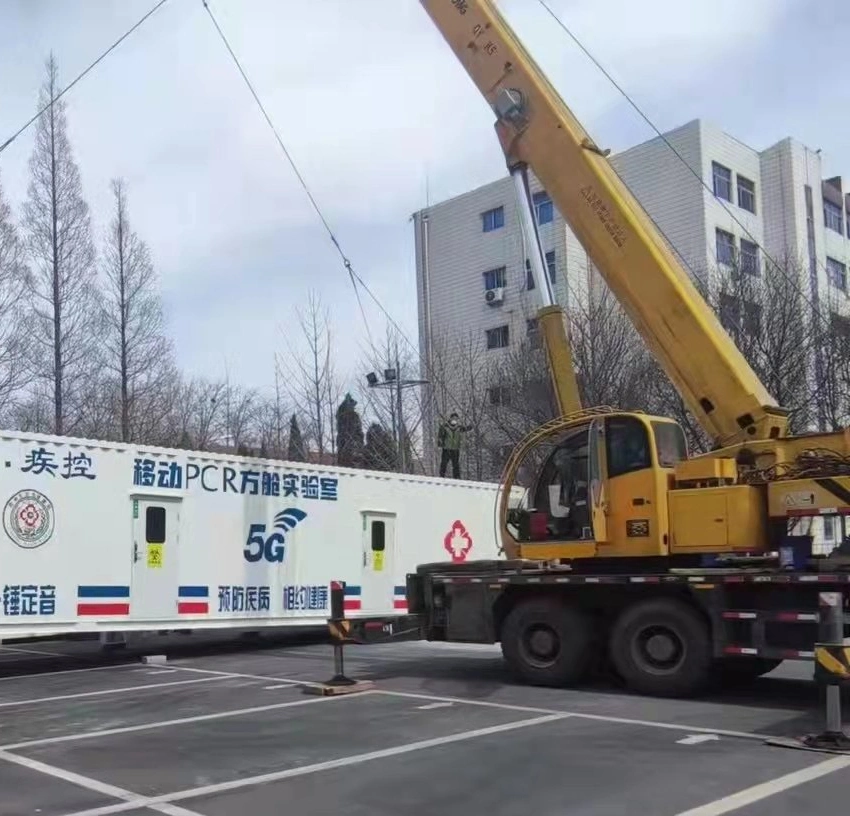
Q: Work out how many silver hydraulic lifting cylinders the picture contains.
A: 1